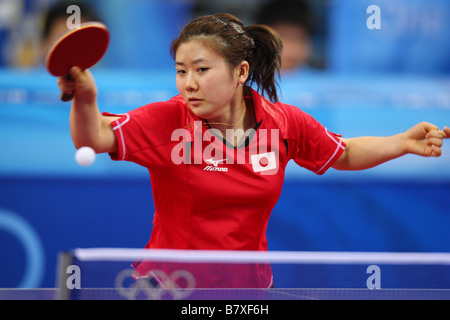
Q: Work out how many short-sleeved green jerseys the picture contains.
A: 0